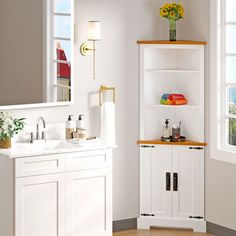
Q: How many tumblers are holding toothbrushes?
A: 1